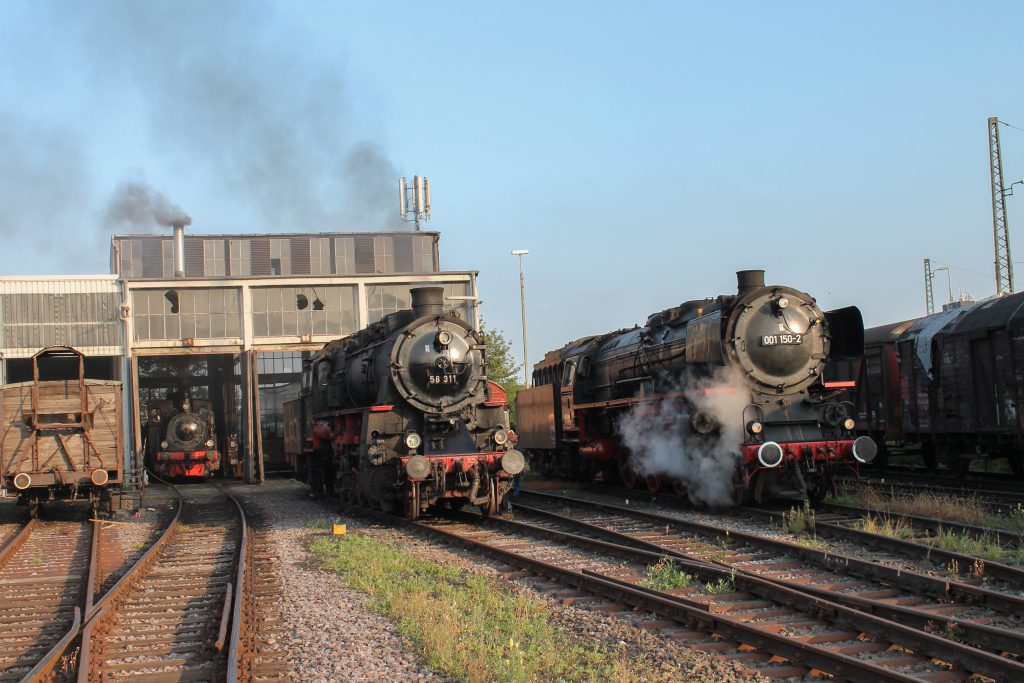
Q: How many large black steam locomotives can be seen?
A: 2